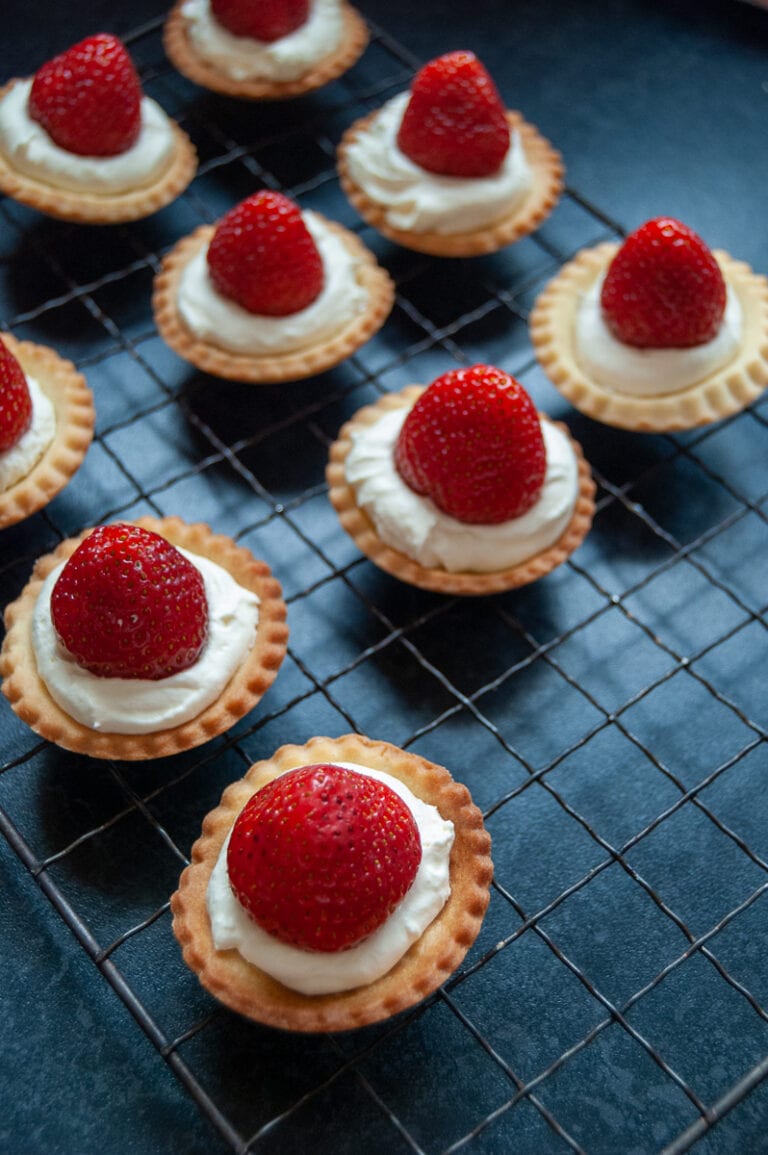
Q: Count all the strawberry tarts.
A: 9